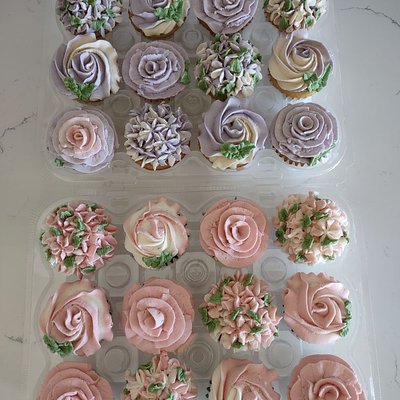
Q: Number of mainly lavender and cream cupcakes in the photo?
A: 12